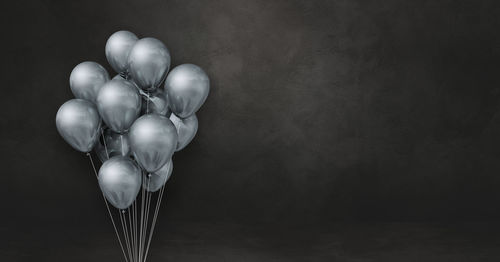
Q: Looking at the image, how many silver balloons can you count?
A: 13